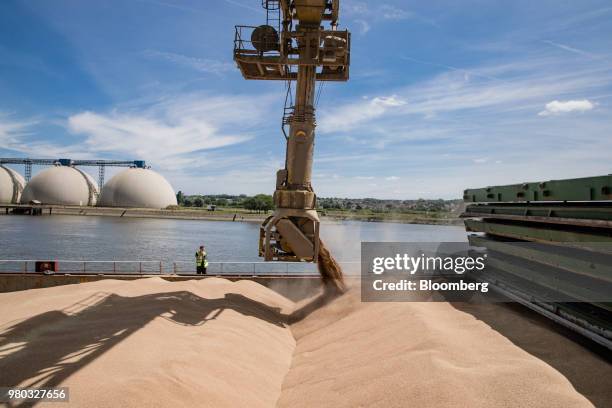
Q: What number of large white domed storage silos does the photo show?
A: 3